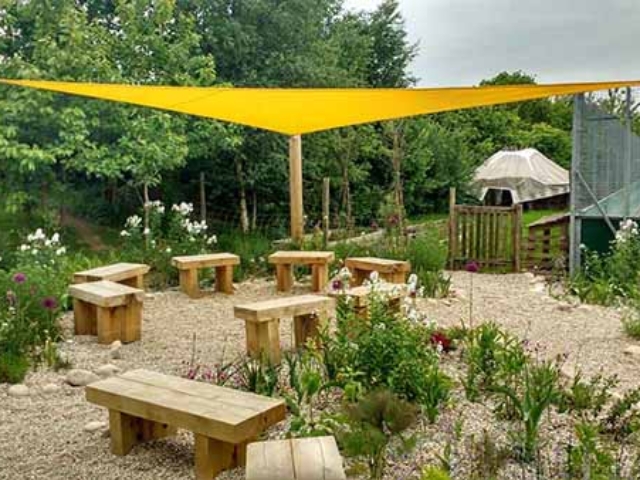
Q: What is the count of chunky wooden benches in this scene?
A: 9